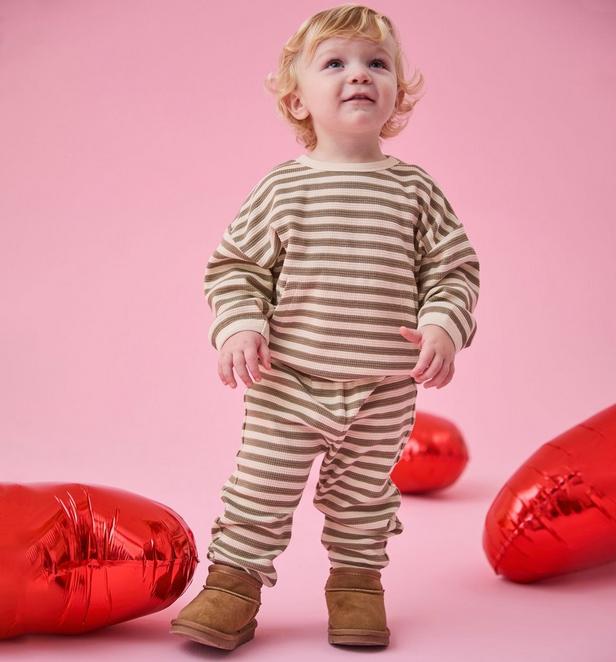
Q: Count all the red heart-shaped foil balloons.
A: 3